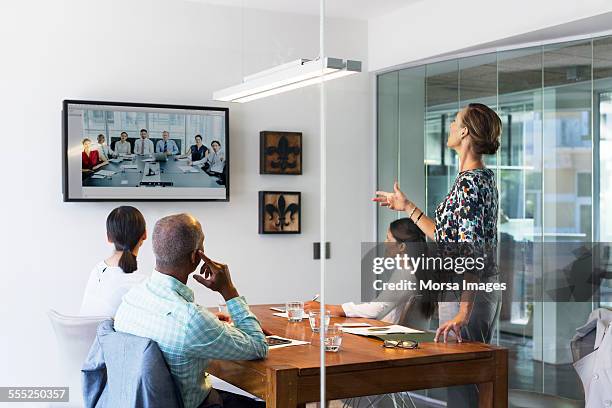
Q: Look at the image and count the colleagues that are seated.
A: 3